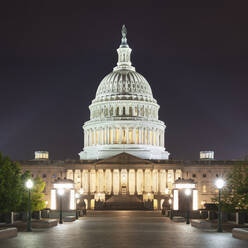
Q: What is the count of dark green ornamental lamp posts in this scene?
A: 4